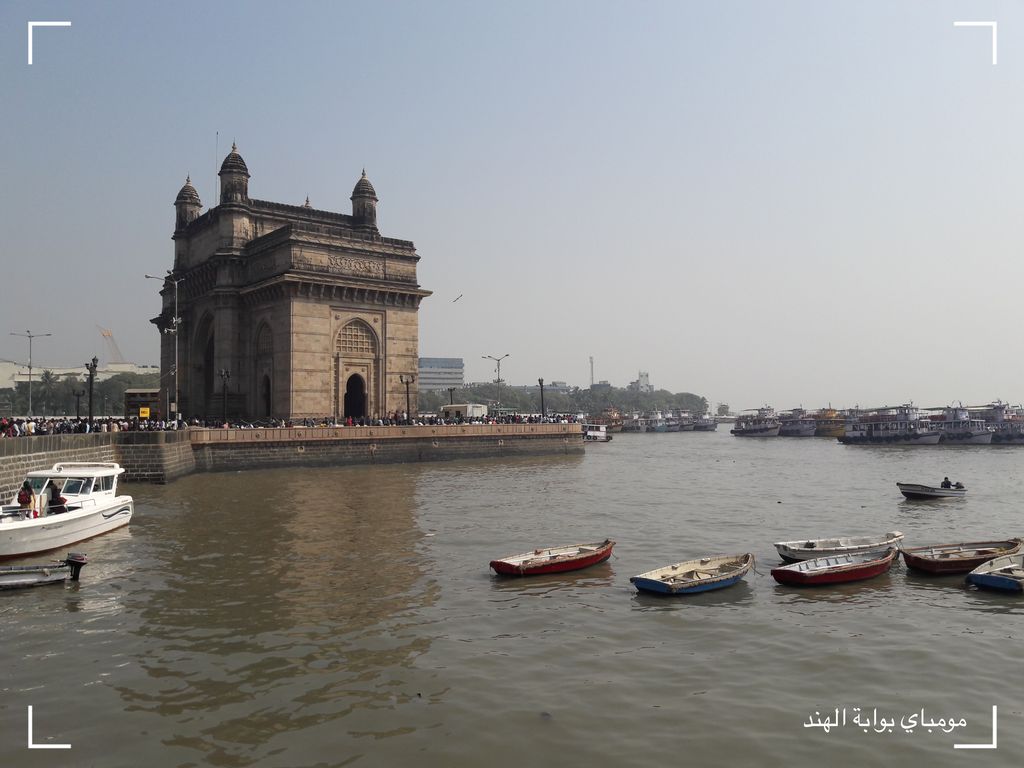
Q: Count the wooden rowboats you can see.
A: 6